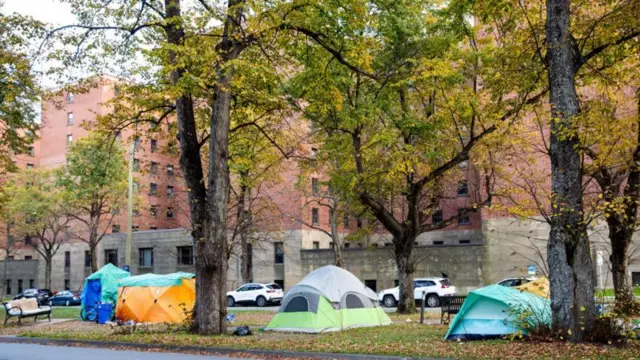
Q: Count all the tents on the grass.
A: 5